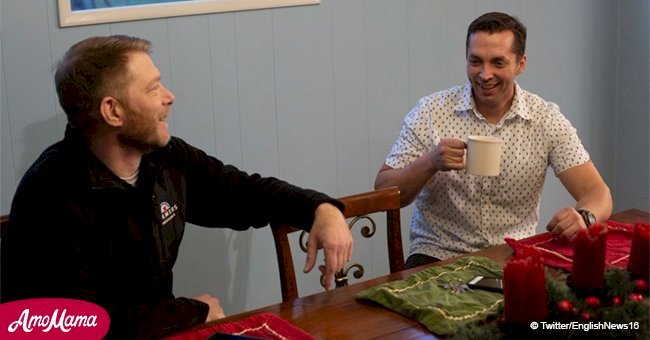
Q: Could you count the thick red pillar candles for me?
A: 3